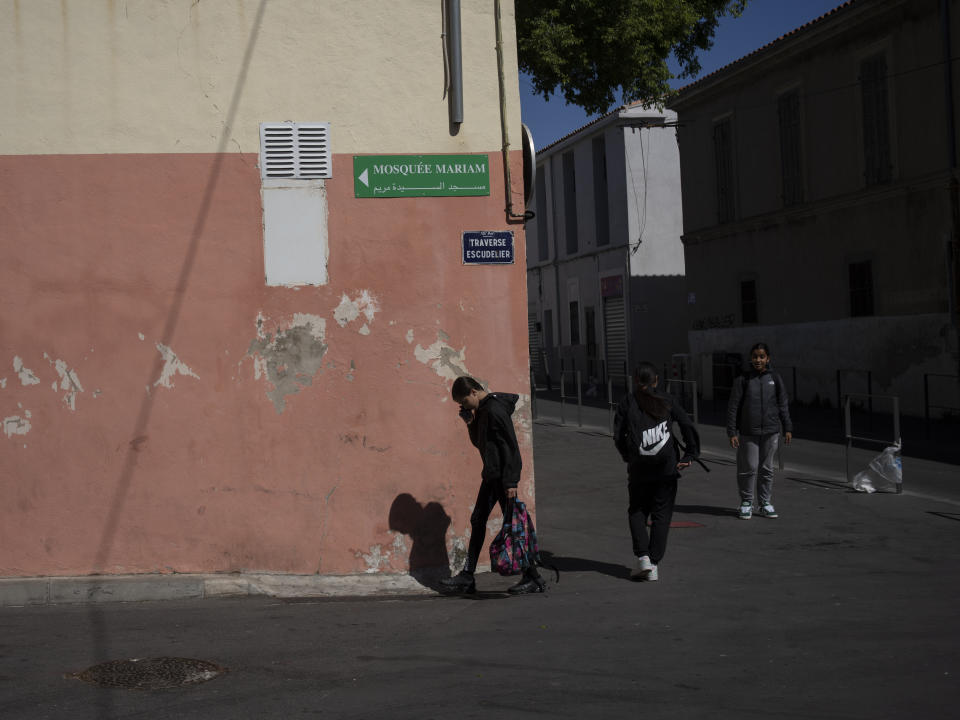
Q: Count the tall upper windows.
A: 6